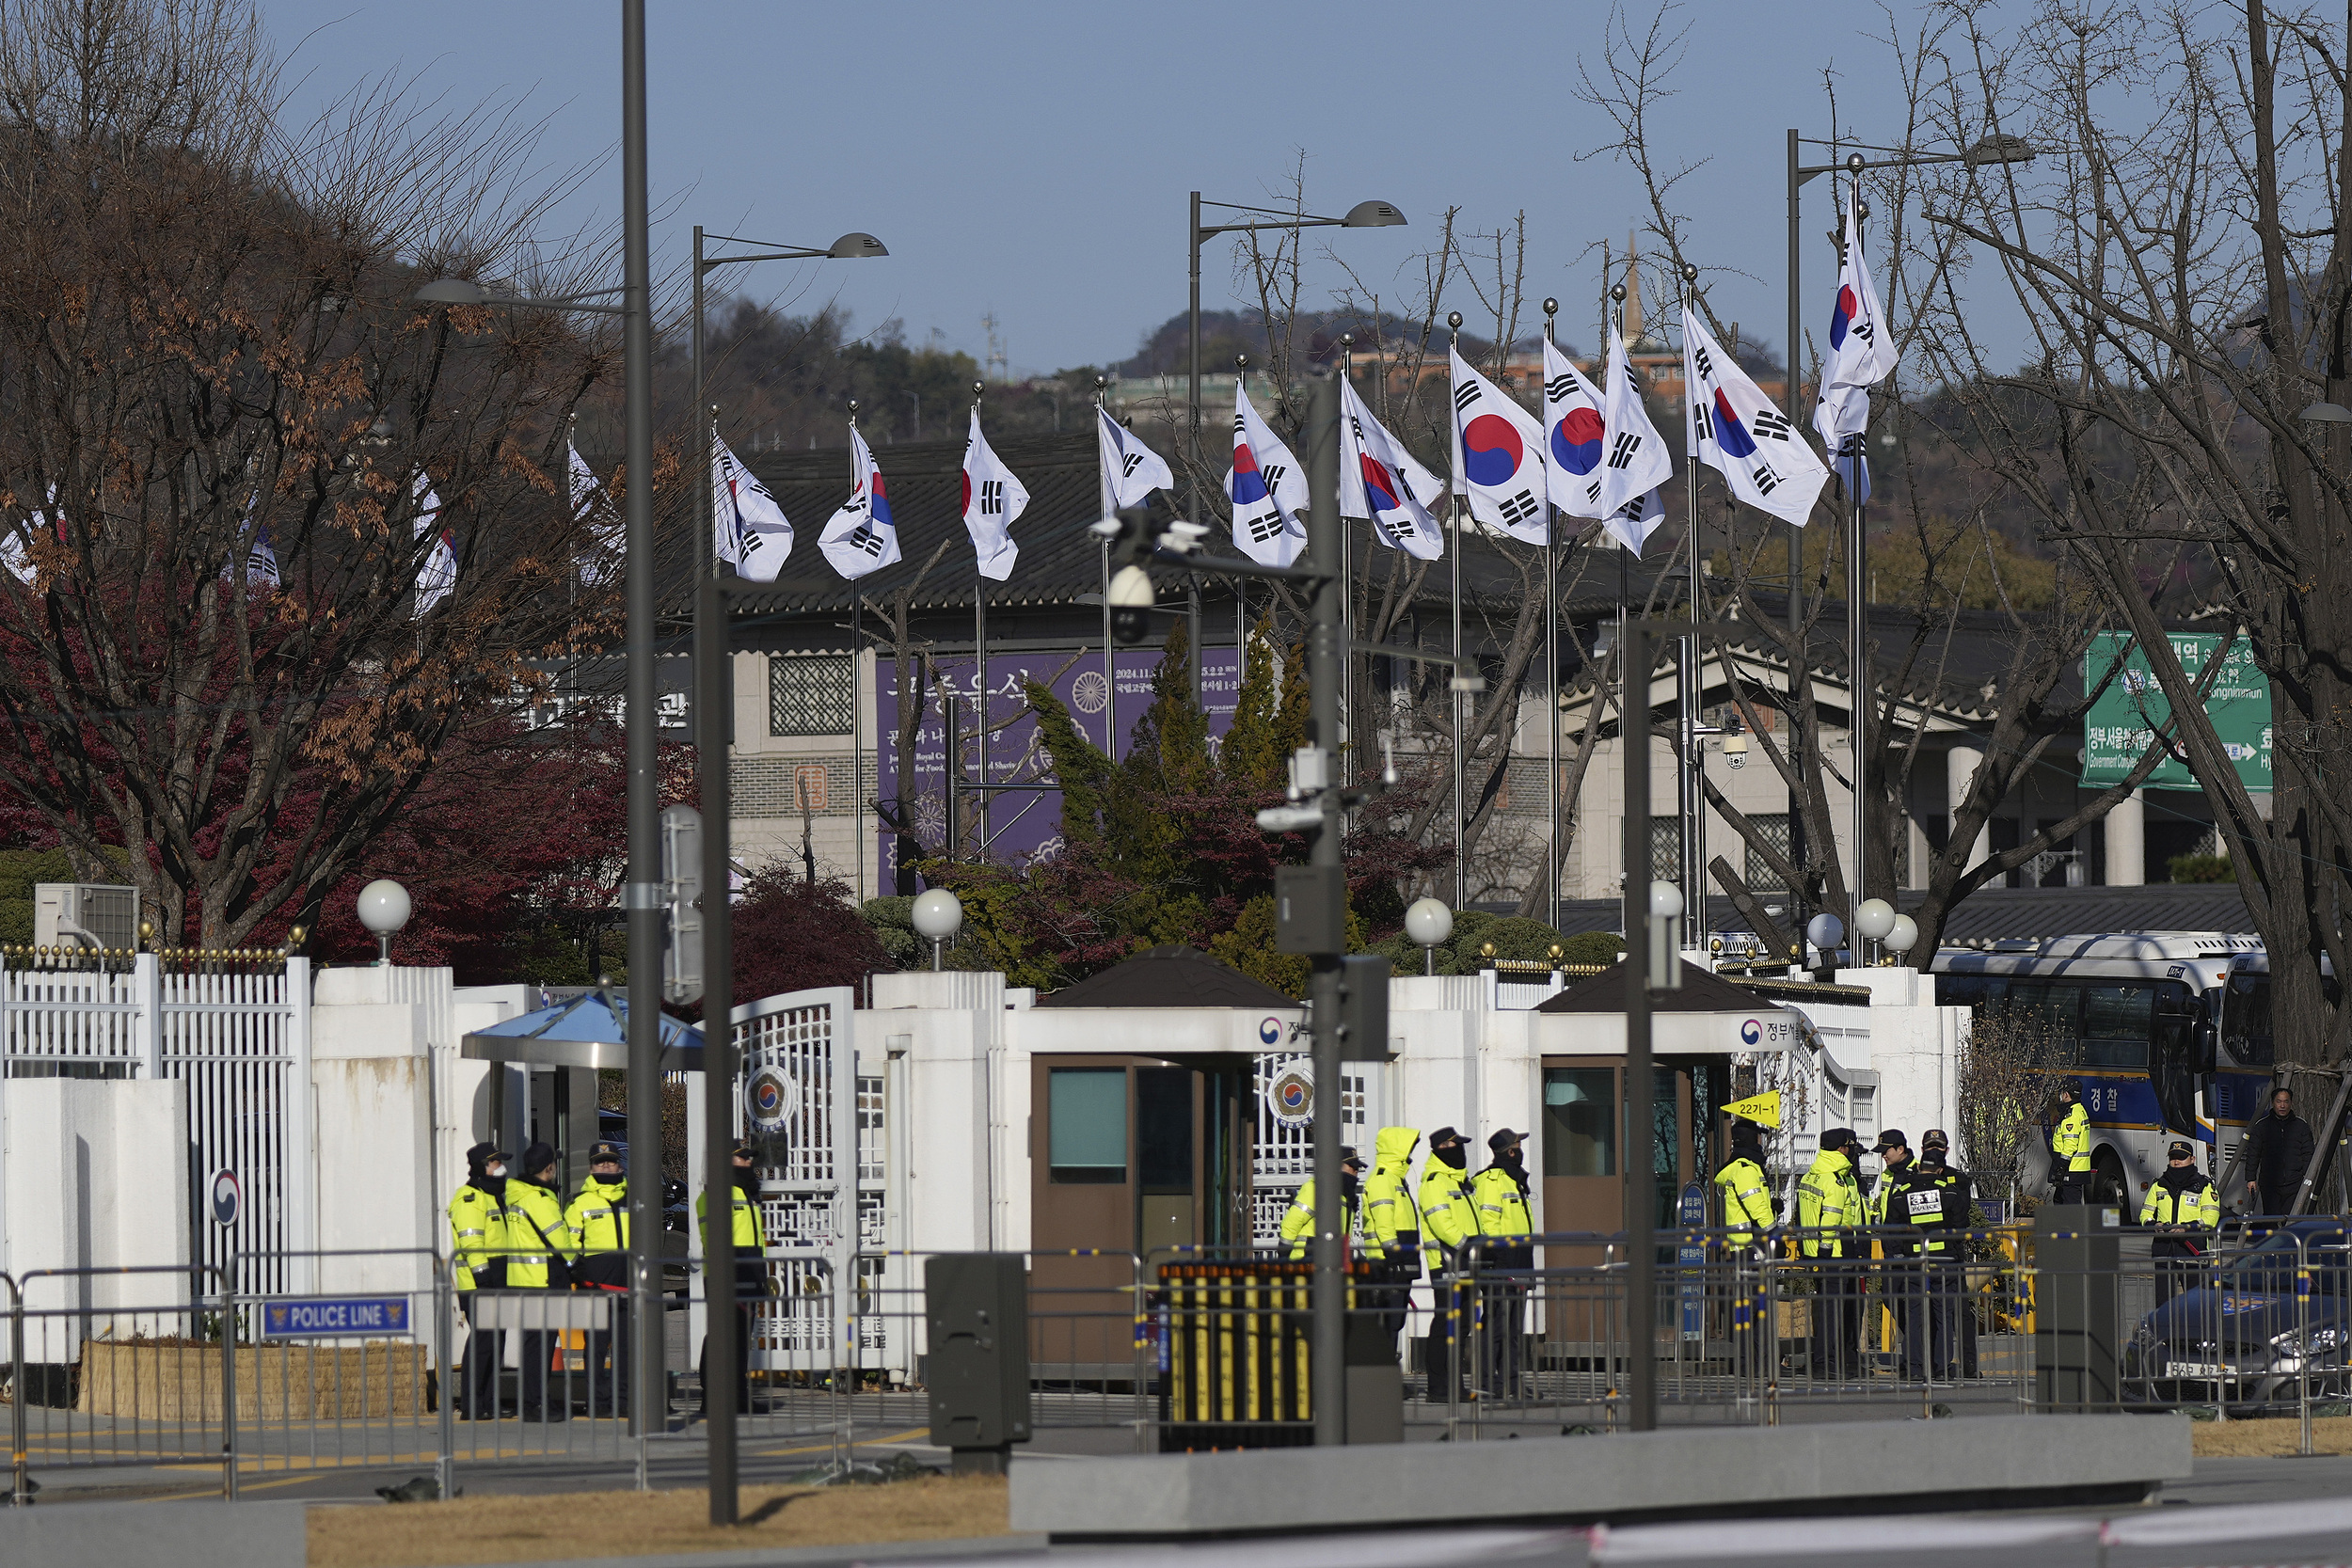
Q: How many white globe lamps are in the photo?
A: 7